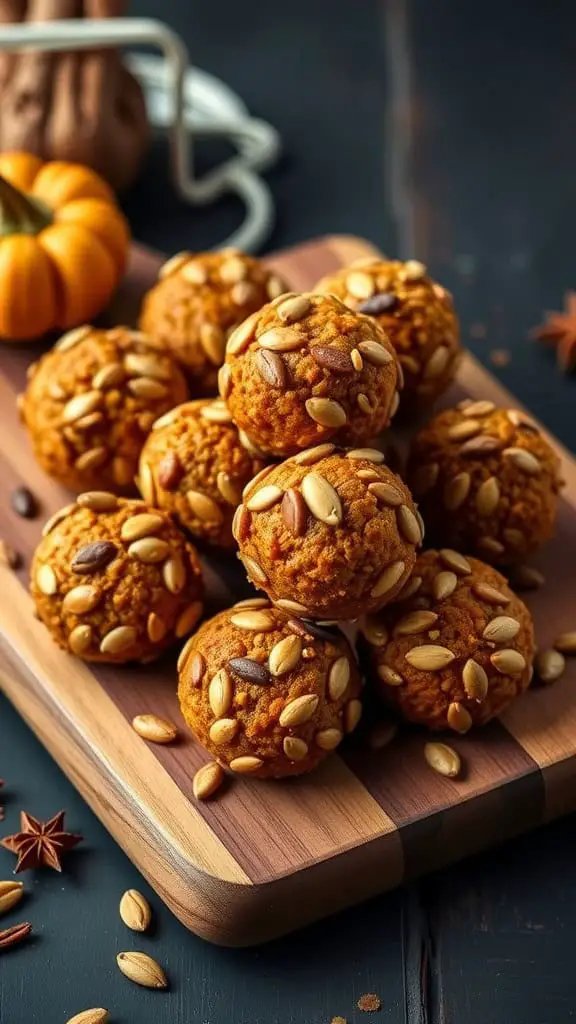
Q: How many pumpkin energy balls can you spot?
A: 10